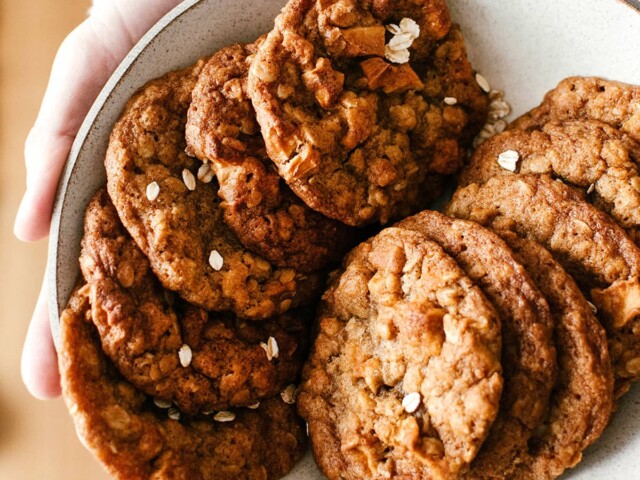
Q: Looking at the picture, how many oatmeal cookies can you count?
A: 11